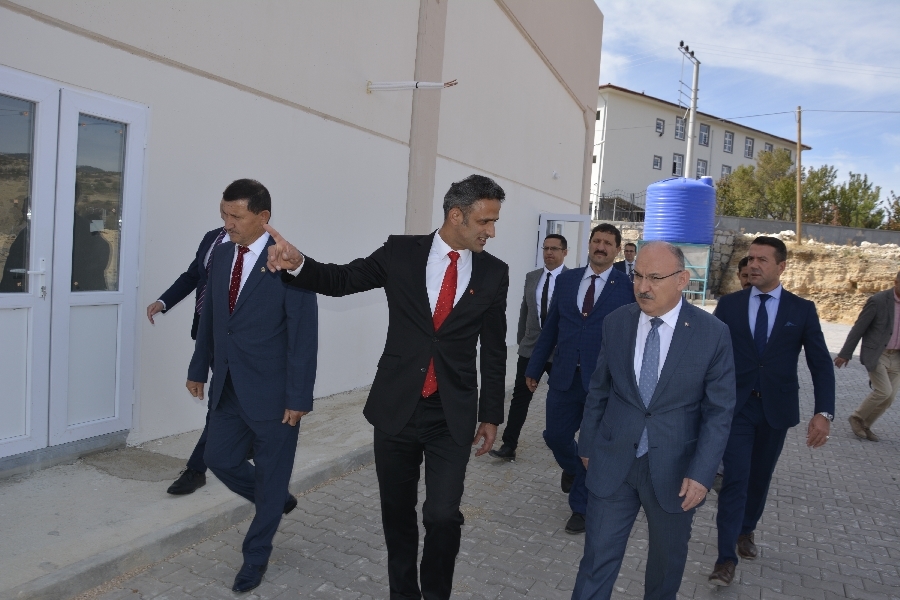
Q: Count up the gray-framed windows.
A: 11